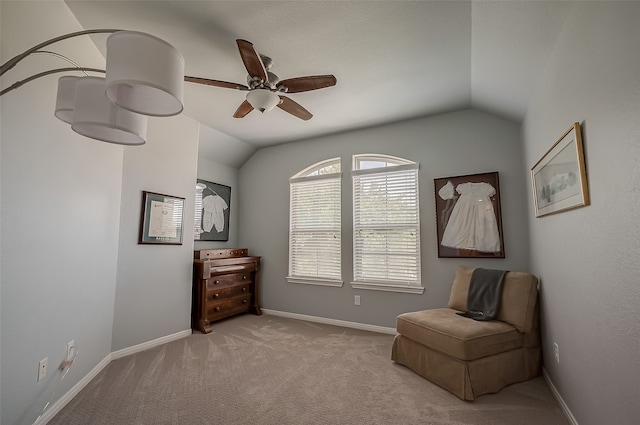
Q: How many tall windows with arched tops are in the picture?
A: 2